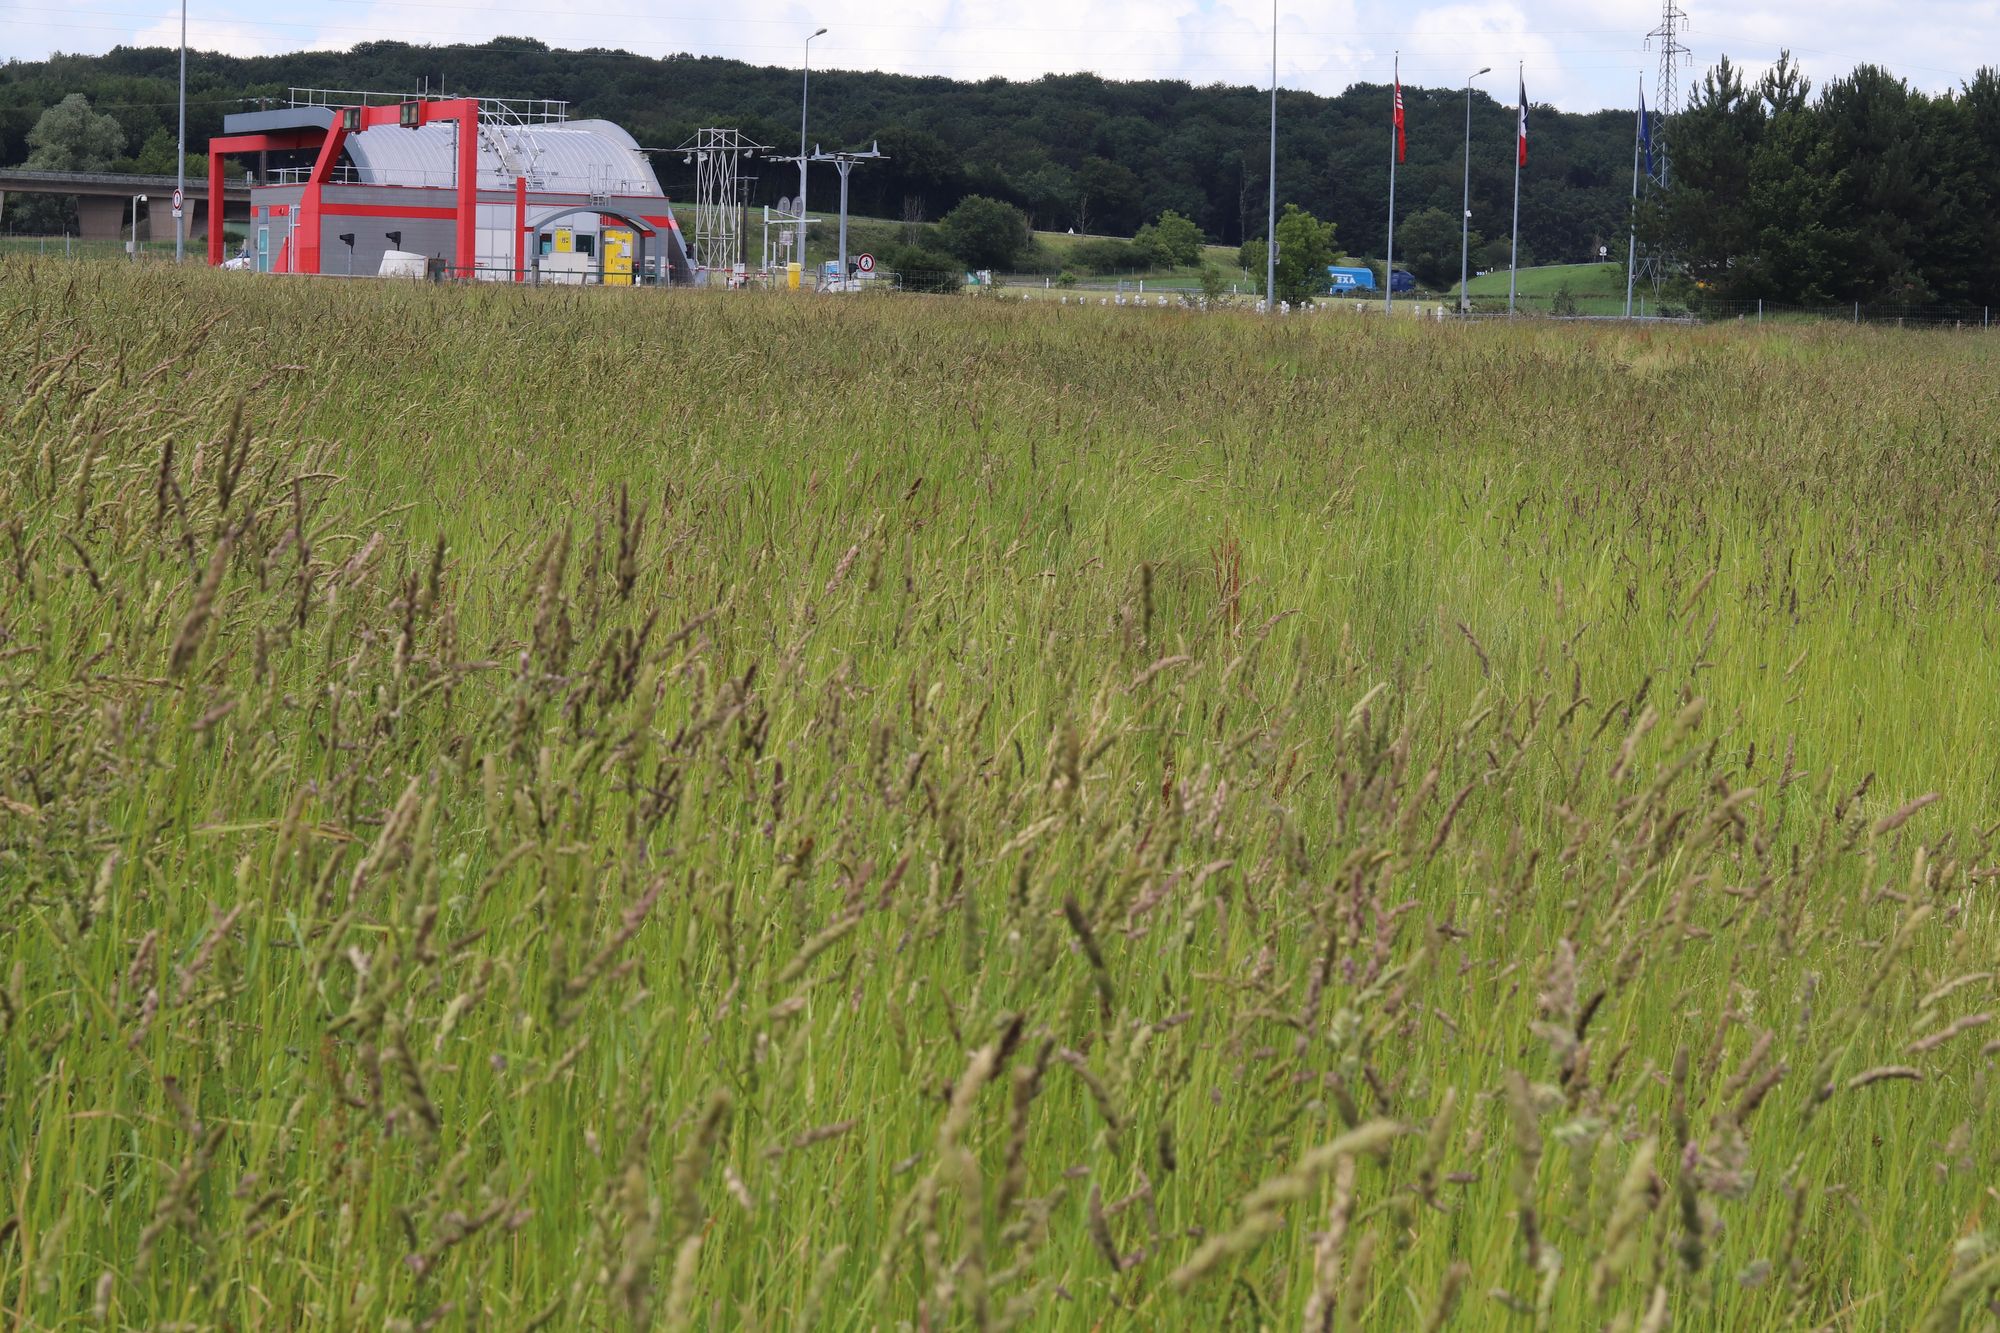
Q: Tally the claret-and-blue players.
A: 0